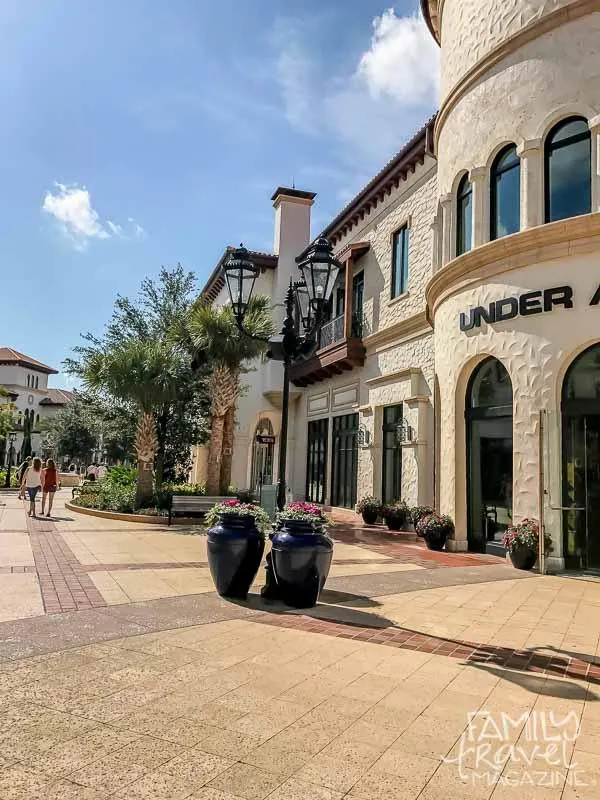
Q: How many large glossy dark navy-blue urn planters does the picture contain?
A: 2